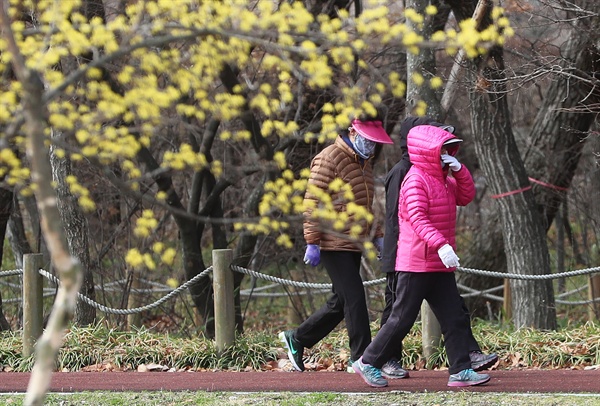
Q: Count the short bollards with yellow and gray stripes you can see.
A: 0